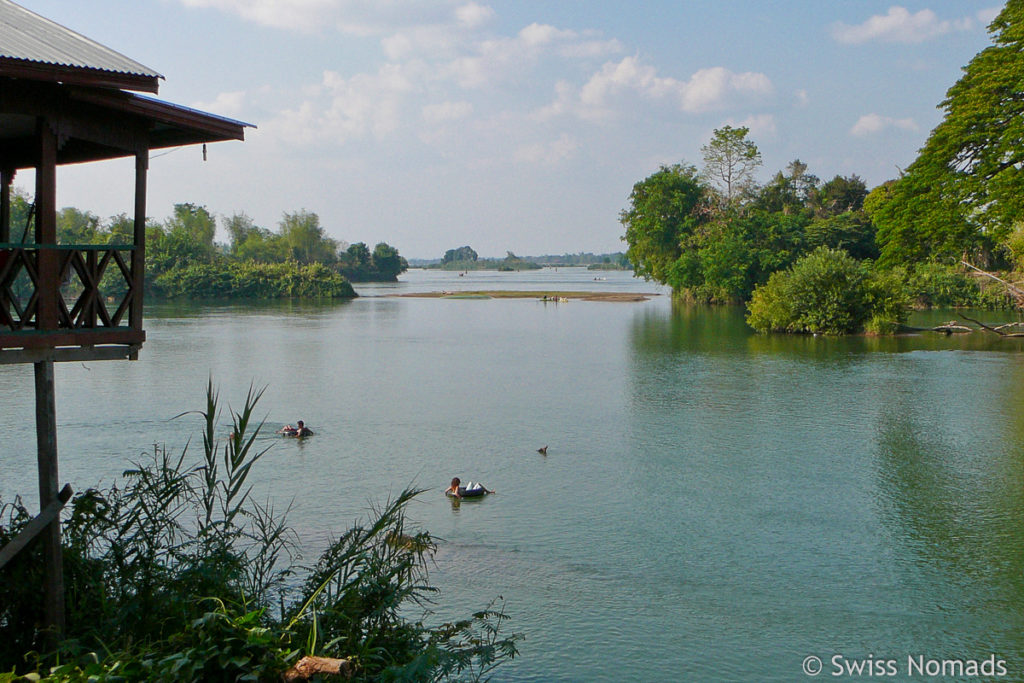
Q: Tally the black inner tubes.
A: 2